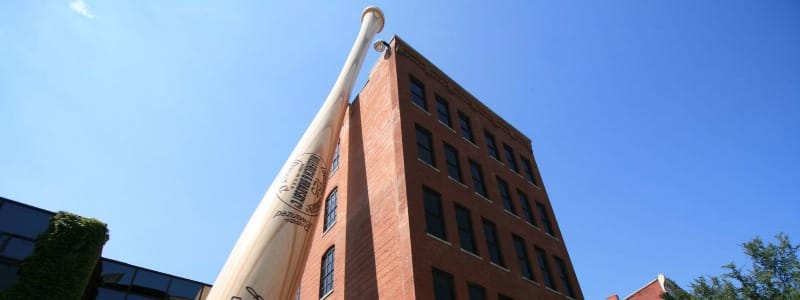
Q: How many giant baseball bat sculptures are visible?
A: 1